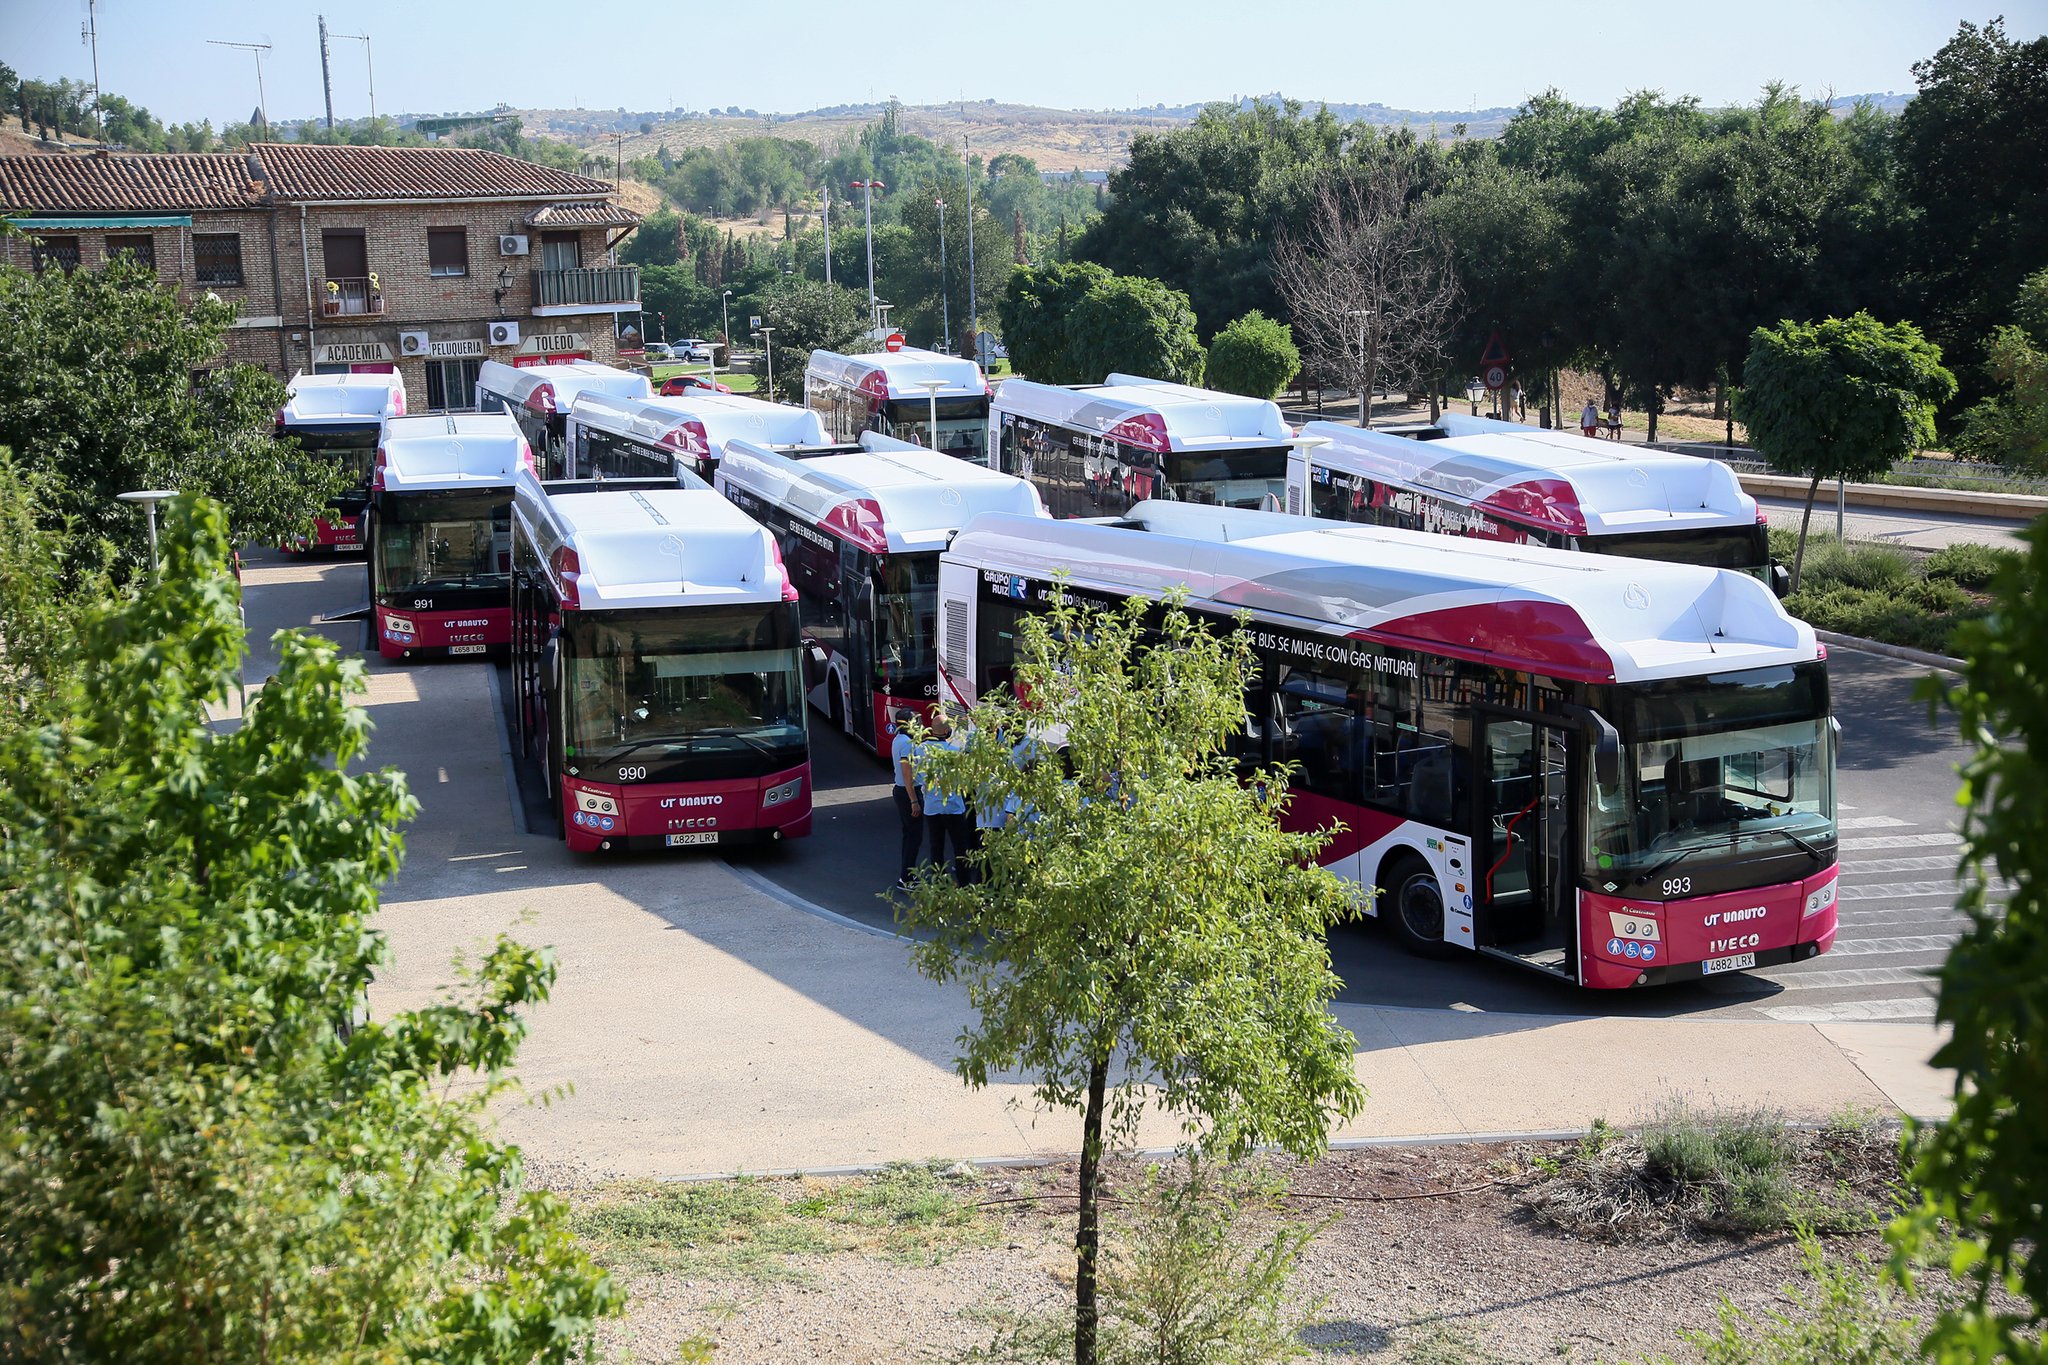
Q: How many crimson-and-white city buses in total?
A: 10